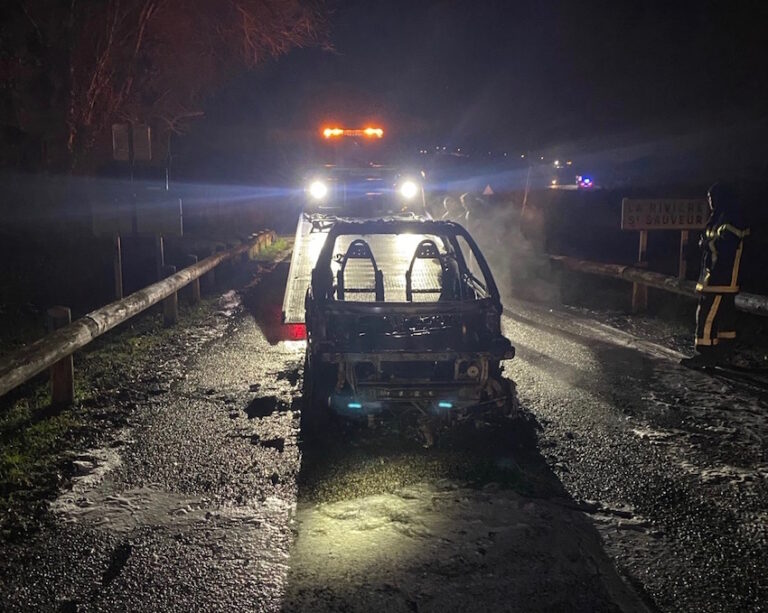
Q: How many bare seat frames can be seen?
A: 2